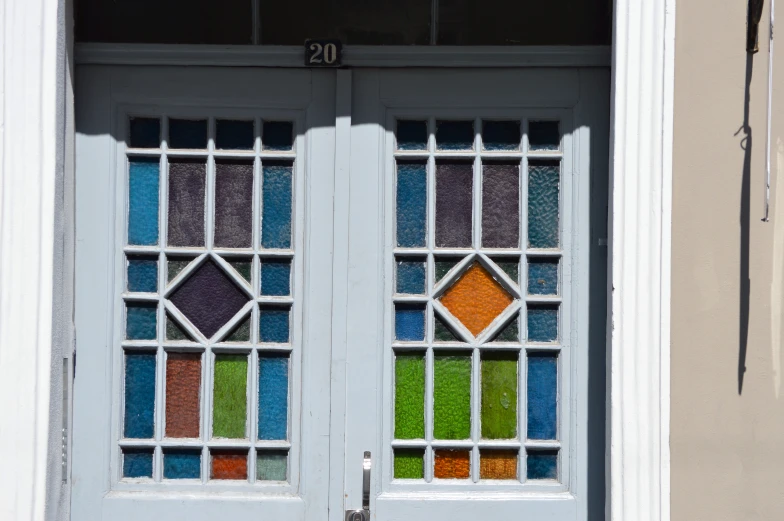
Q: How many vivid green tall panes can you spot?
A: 4